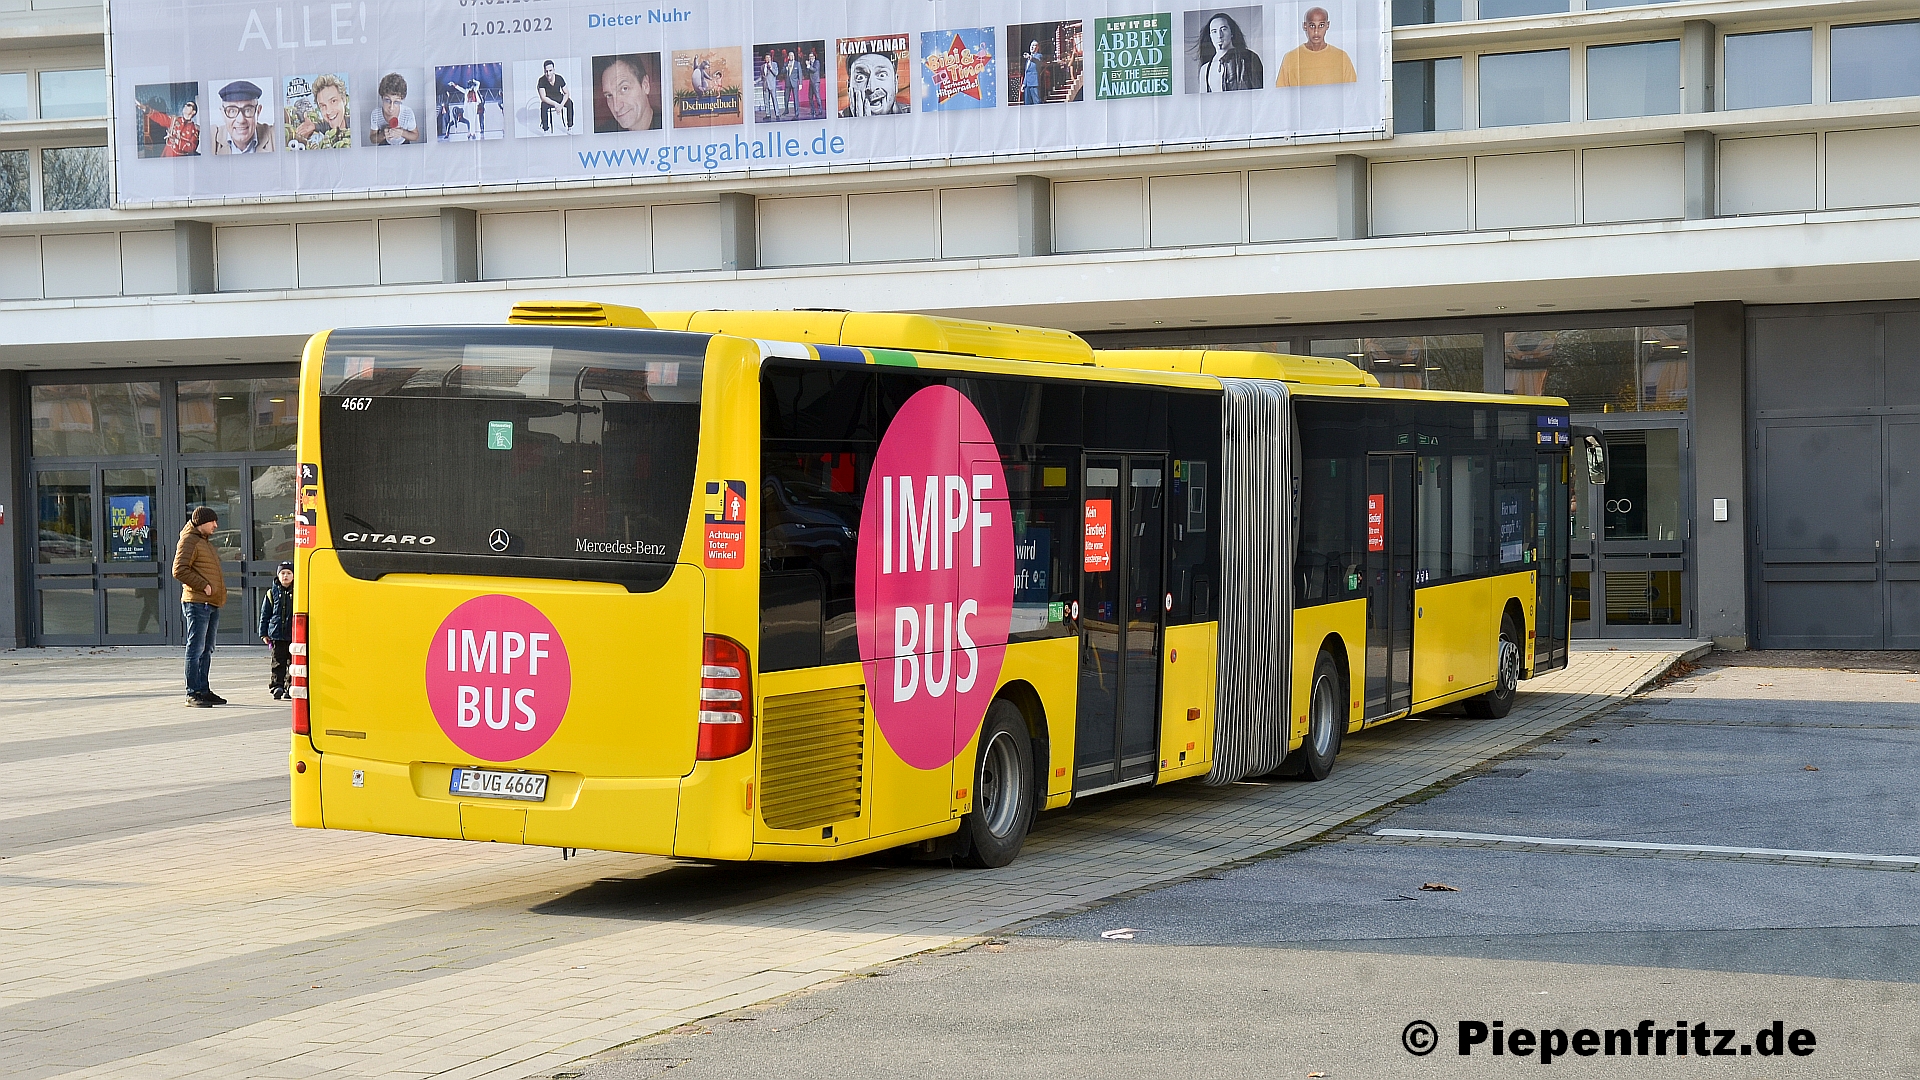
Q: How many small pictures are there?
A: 15